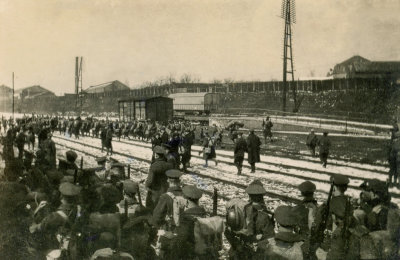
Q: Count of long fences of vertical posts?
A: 1